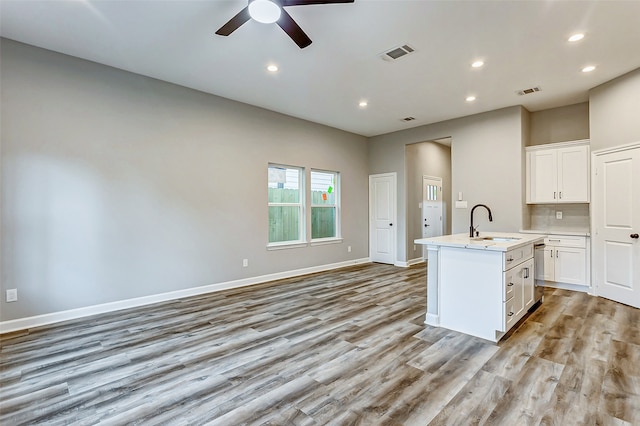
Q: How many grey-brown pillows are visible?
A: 0